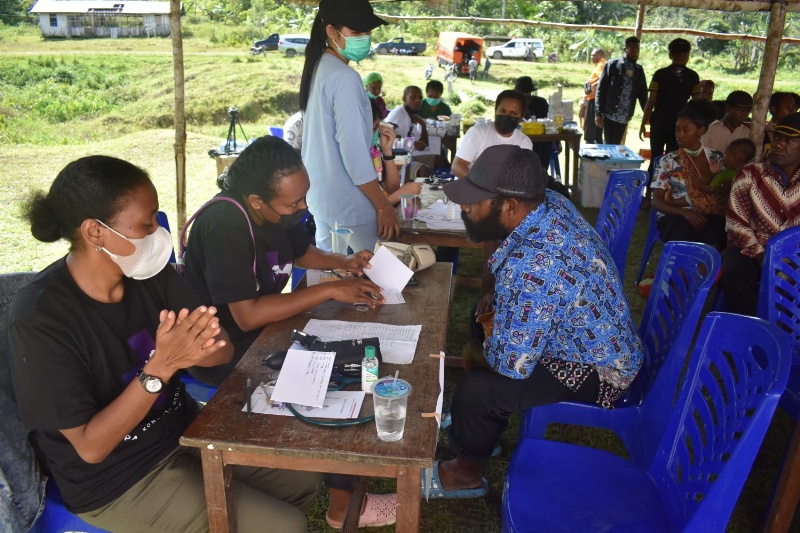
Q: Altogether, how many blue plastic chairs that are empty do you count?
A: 3